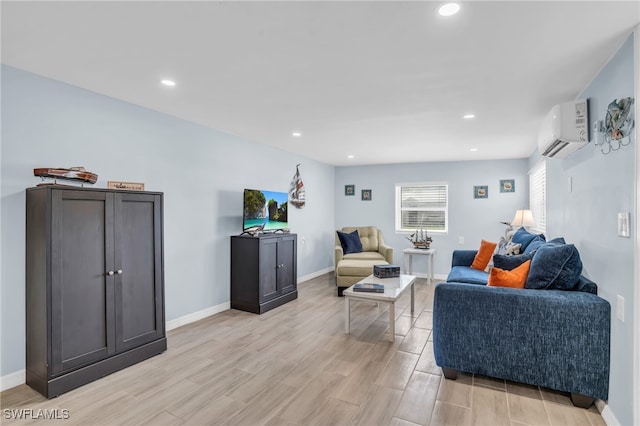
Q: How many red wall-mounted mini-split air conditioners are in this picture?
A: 0